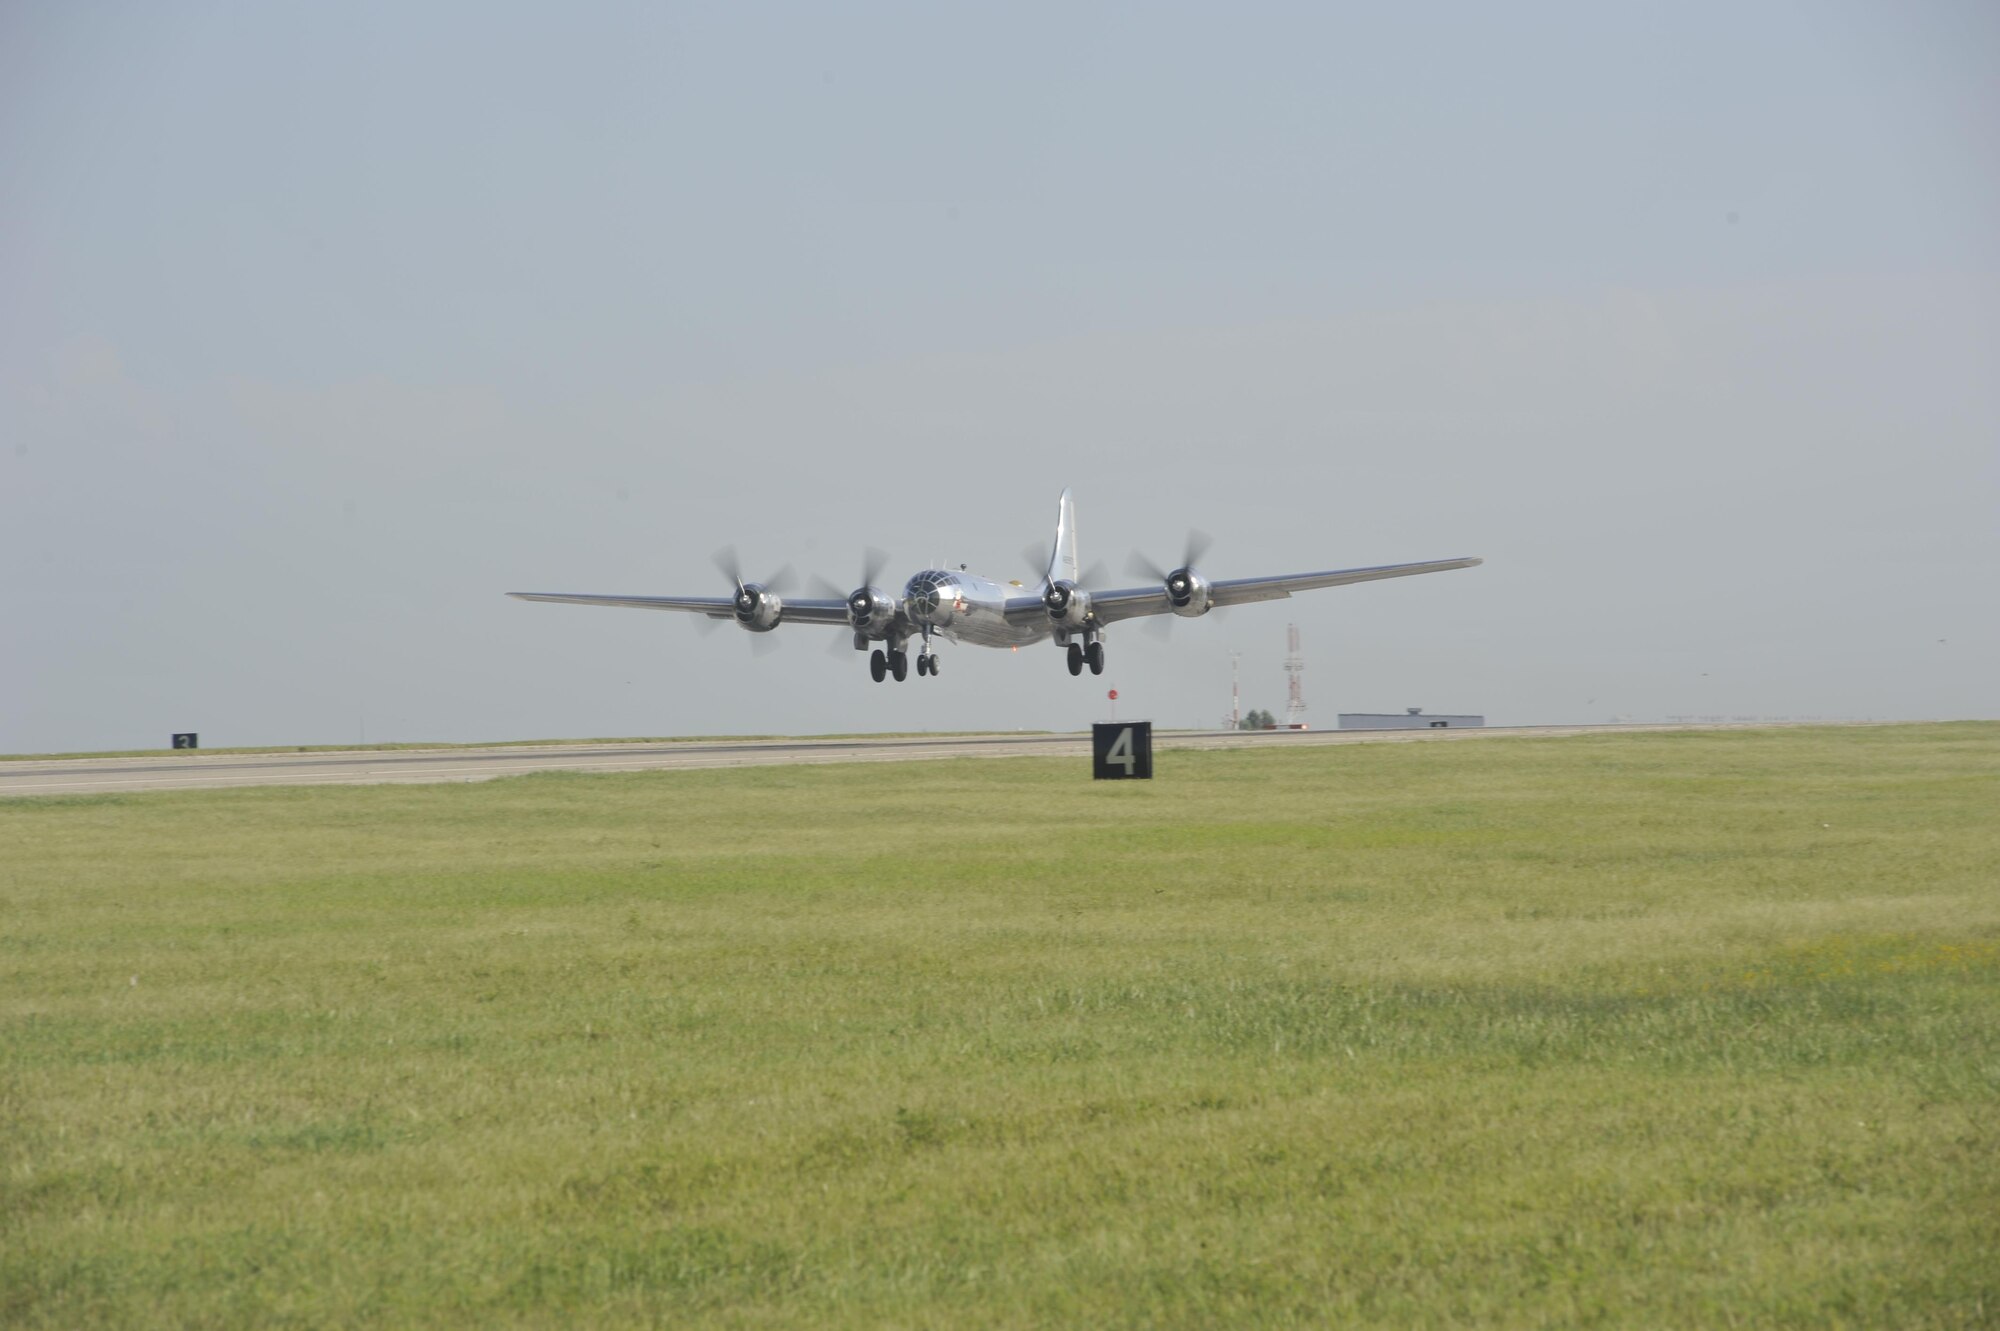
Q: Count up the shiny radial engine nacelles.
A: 4